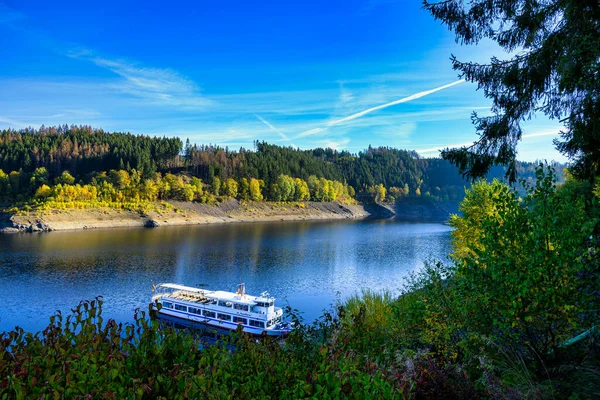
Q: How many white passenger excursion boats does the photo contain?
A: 1